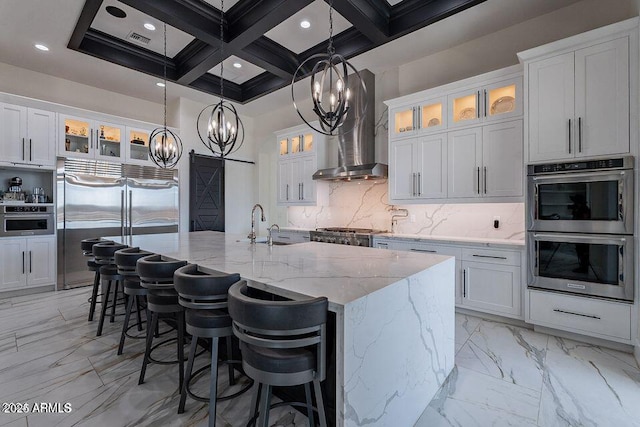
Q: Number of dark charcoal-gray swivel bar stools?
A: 6